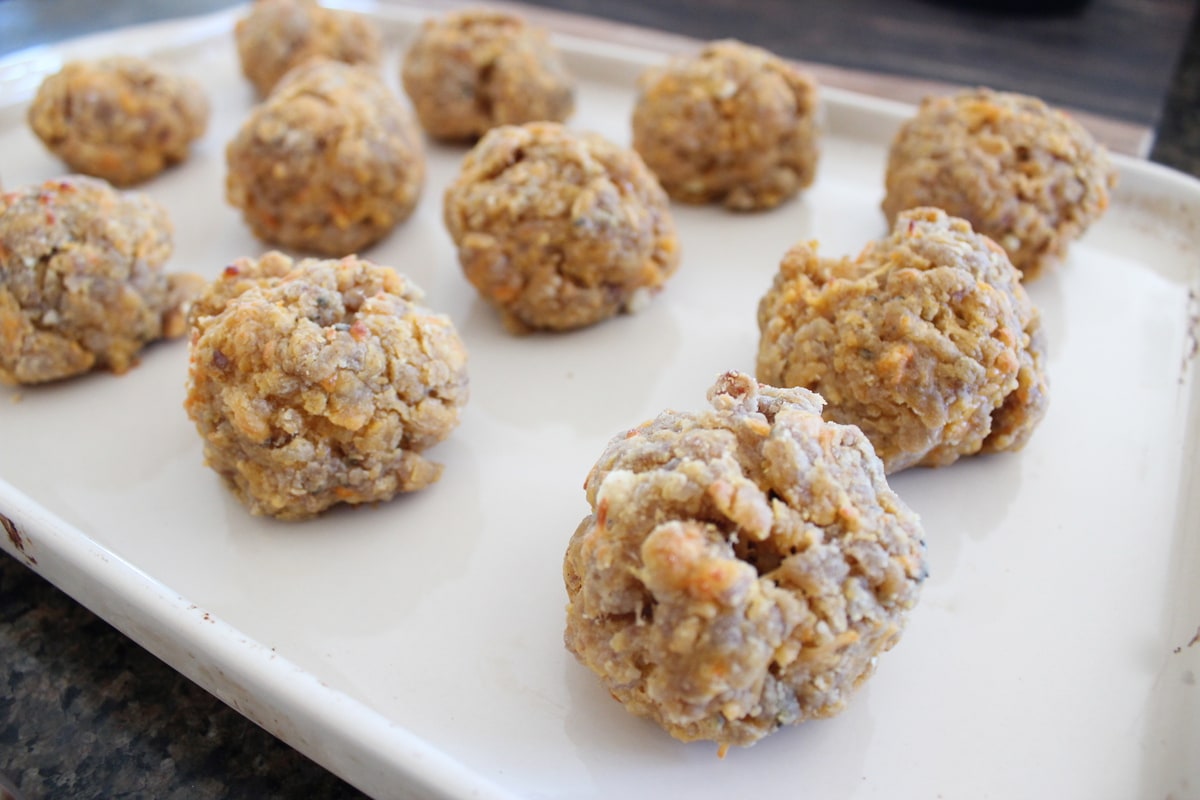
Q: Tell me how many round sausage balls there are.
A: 11